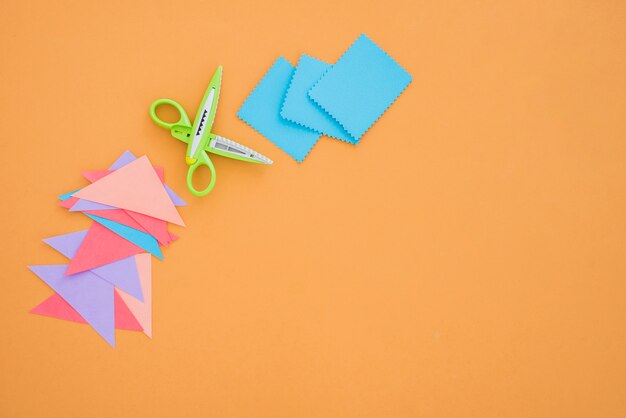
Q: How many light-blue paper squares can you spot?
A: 3